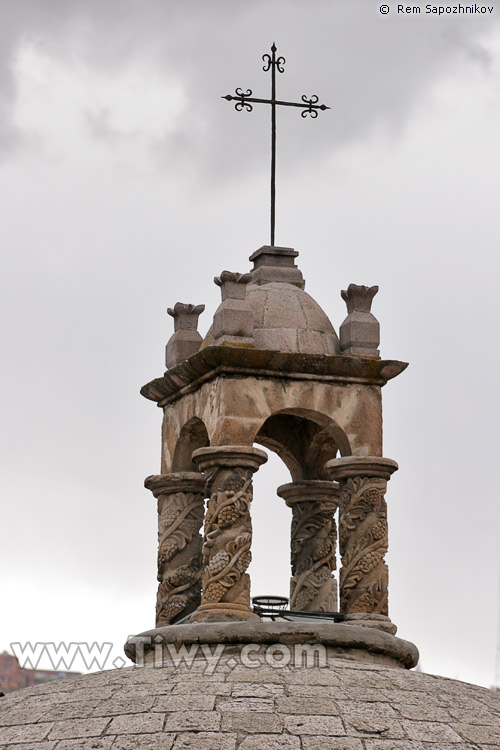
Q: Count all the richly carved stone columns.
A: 4